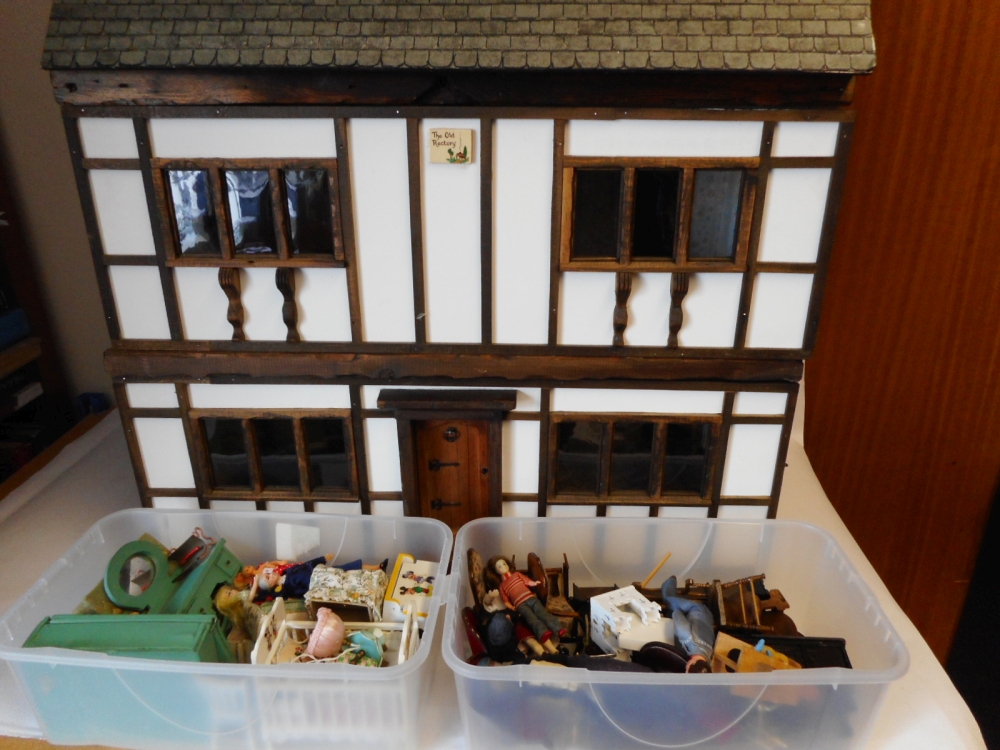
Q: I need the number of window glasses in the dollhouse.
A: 12